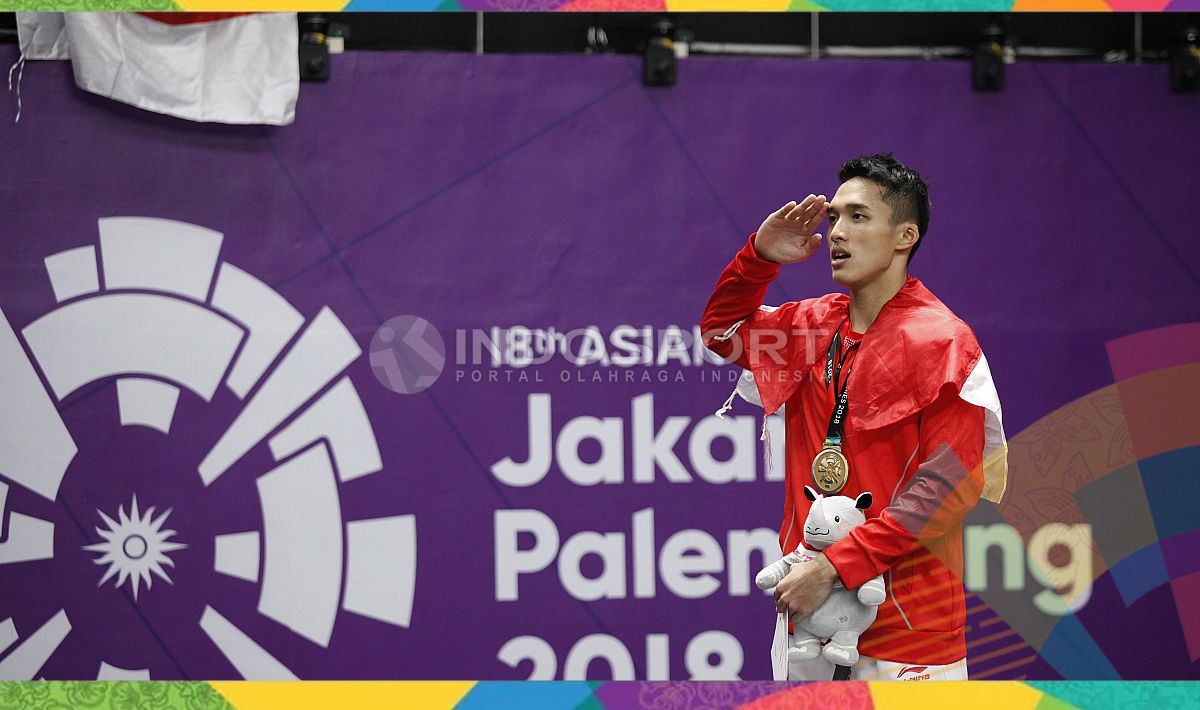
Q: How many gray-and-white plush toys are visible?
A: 1